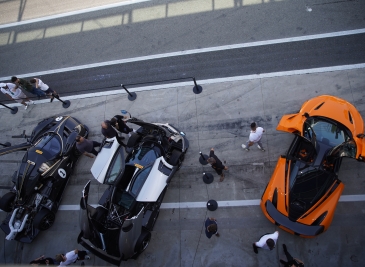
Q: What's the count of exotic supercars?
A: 3